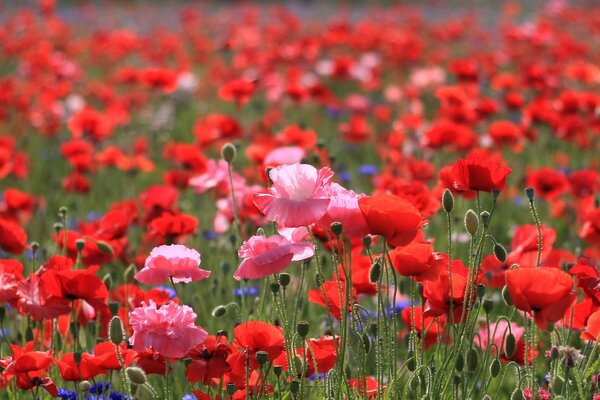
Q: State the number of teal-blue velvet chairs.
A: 0